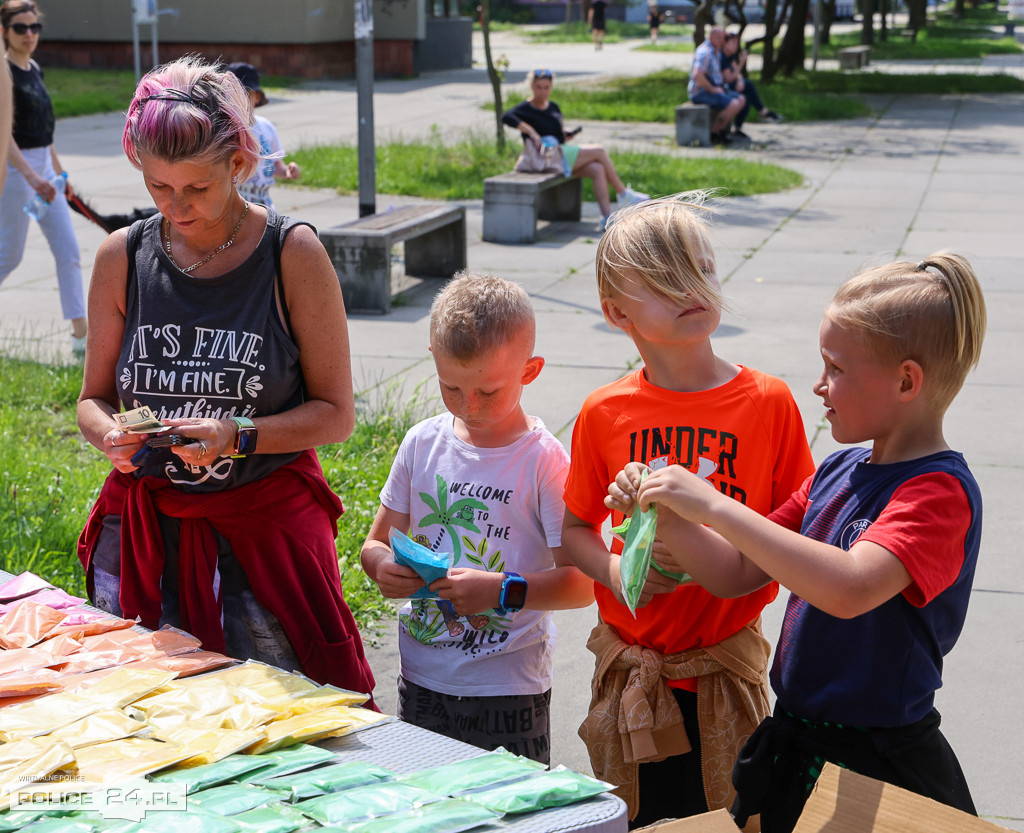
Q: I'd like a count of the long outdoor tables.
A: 1